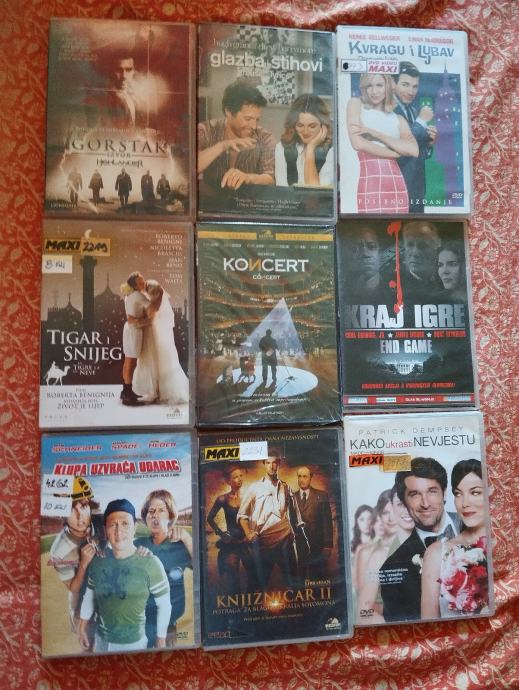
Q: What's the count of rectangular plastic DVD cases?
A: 9